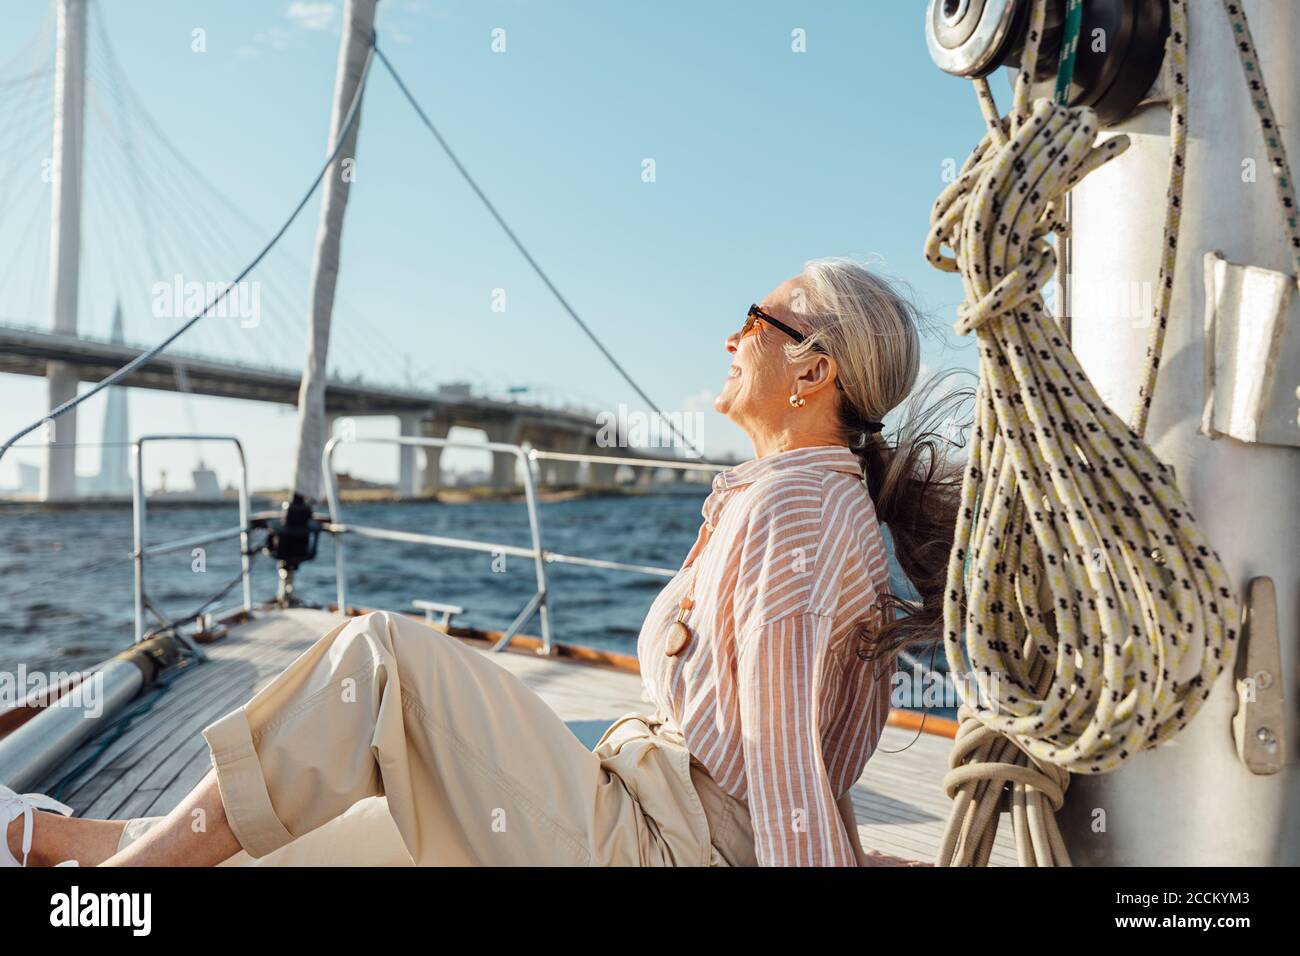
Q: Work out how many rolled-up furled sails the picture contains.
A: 1